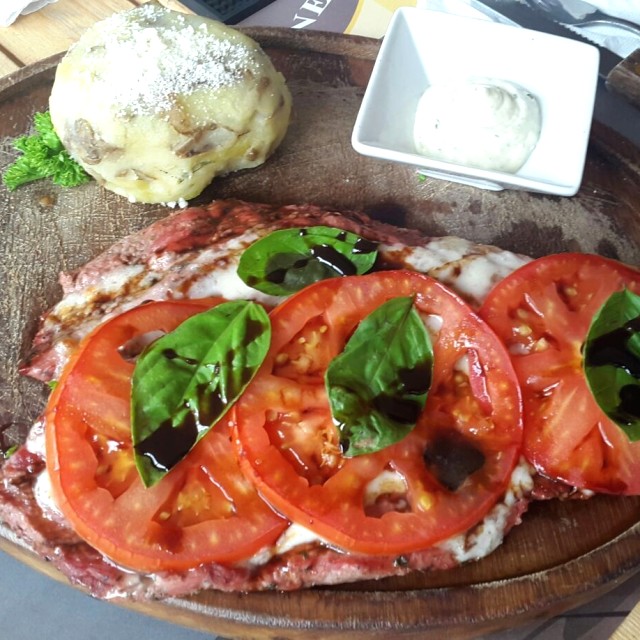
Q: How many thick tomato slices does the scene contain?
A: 3